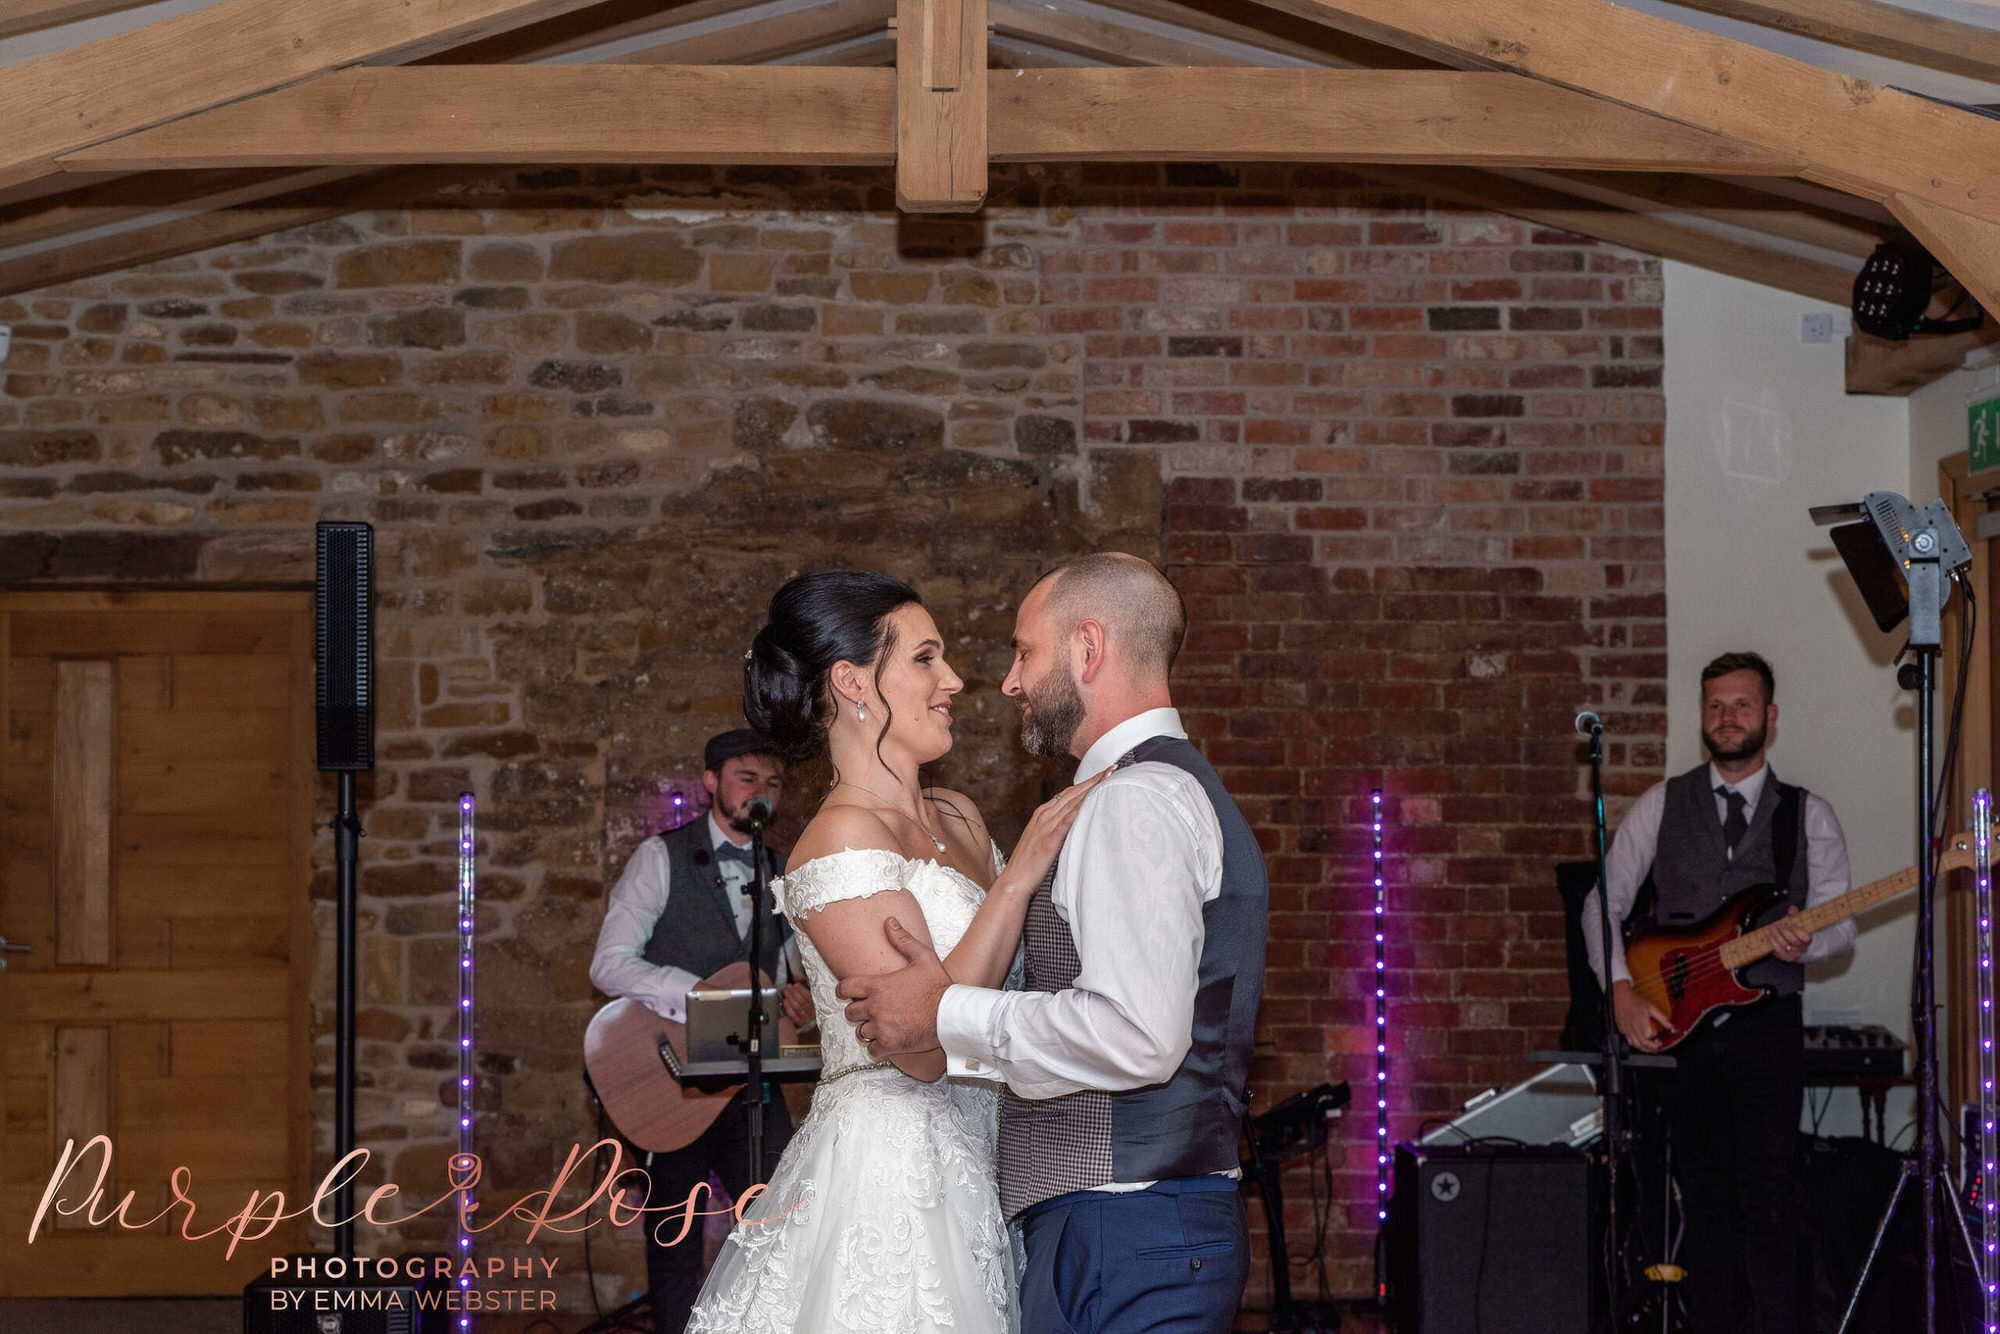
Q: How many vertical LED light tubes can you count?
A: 4